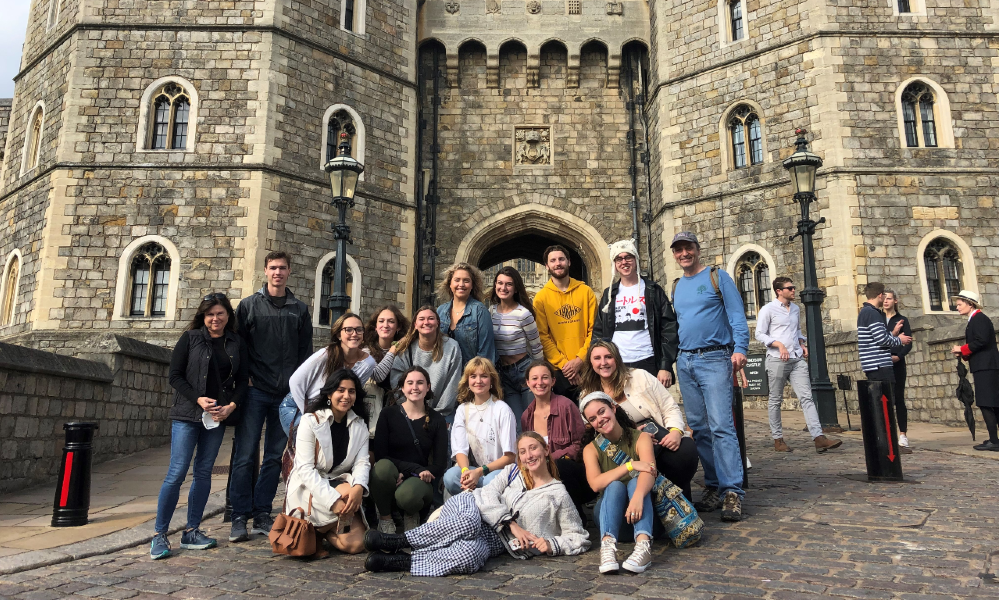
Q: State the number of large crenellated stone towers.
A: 2